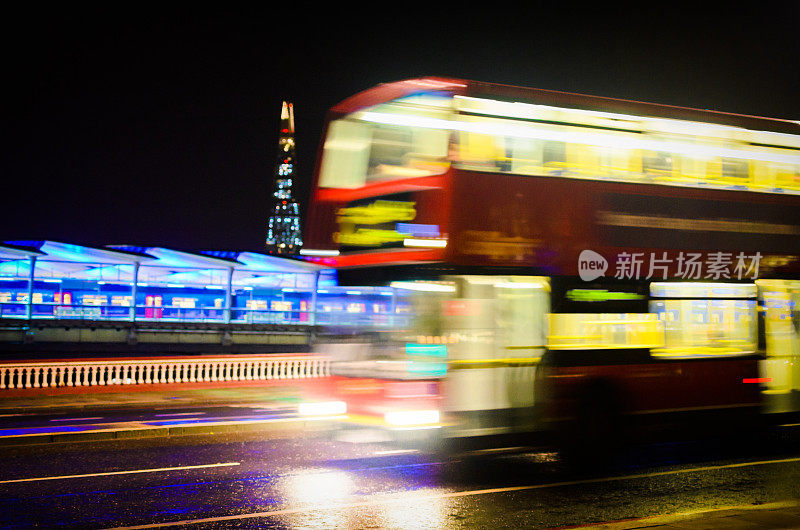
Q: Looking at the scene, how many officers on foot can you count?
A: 0